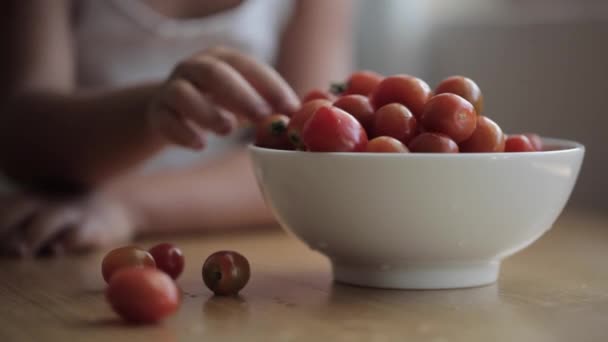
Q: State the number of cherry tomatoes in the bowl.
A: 15